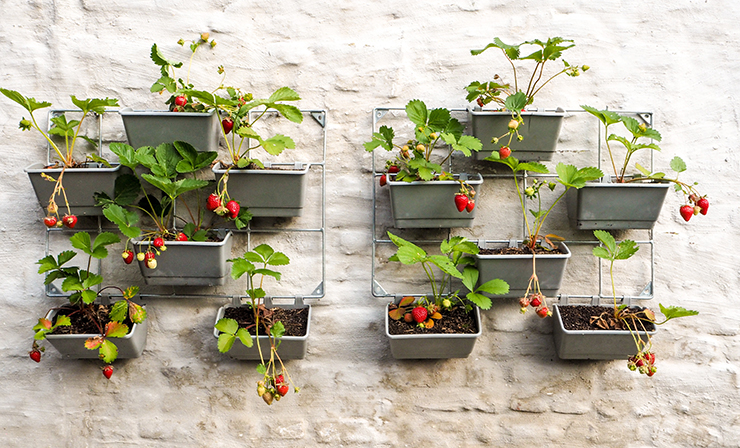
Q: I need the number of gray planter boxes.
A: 12